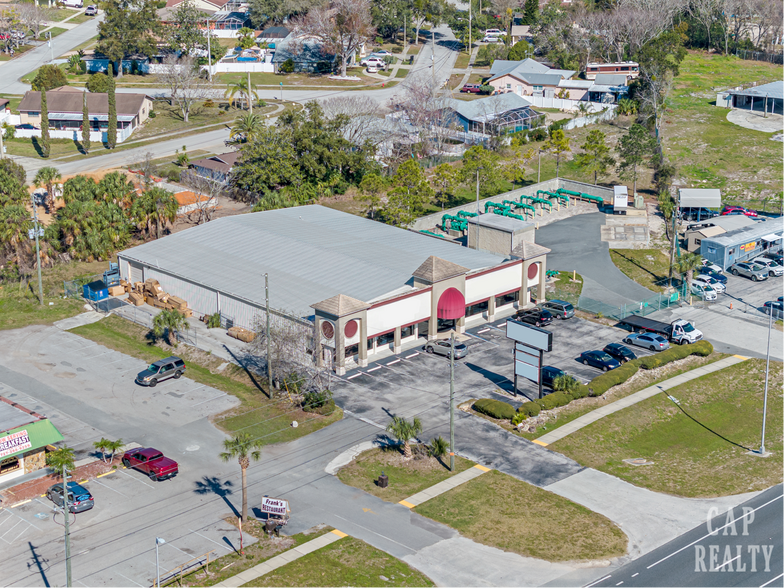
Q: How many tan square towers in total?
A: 3